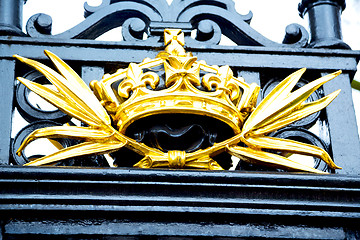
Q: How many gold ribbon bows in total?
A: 1